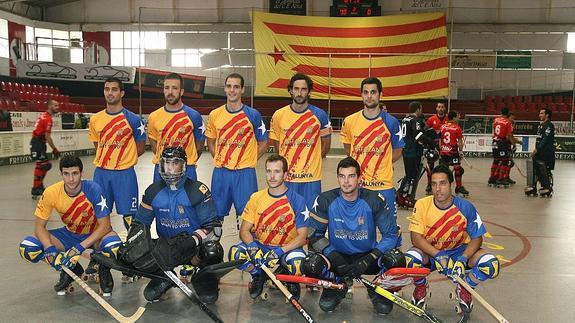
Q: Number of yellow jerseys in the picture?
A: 8